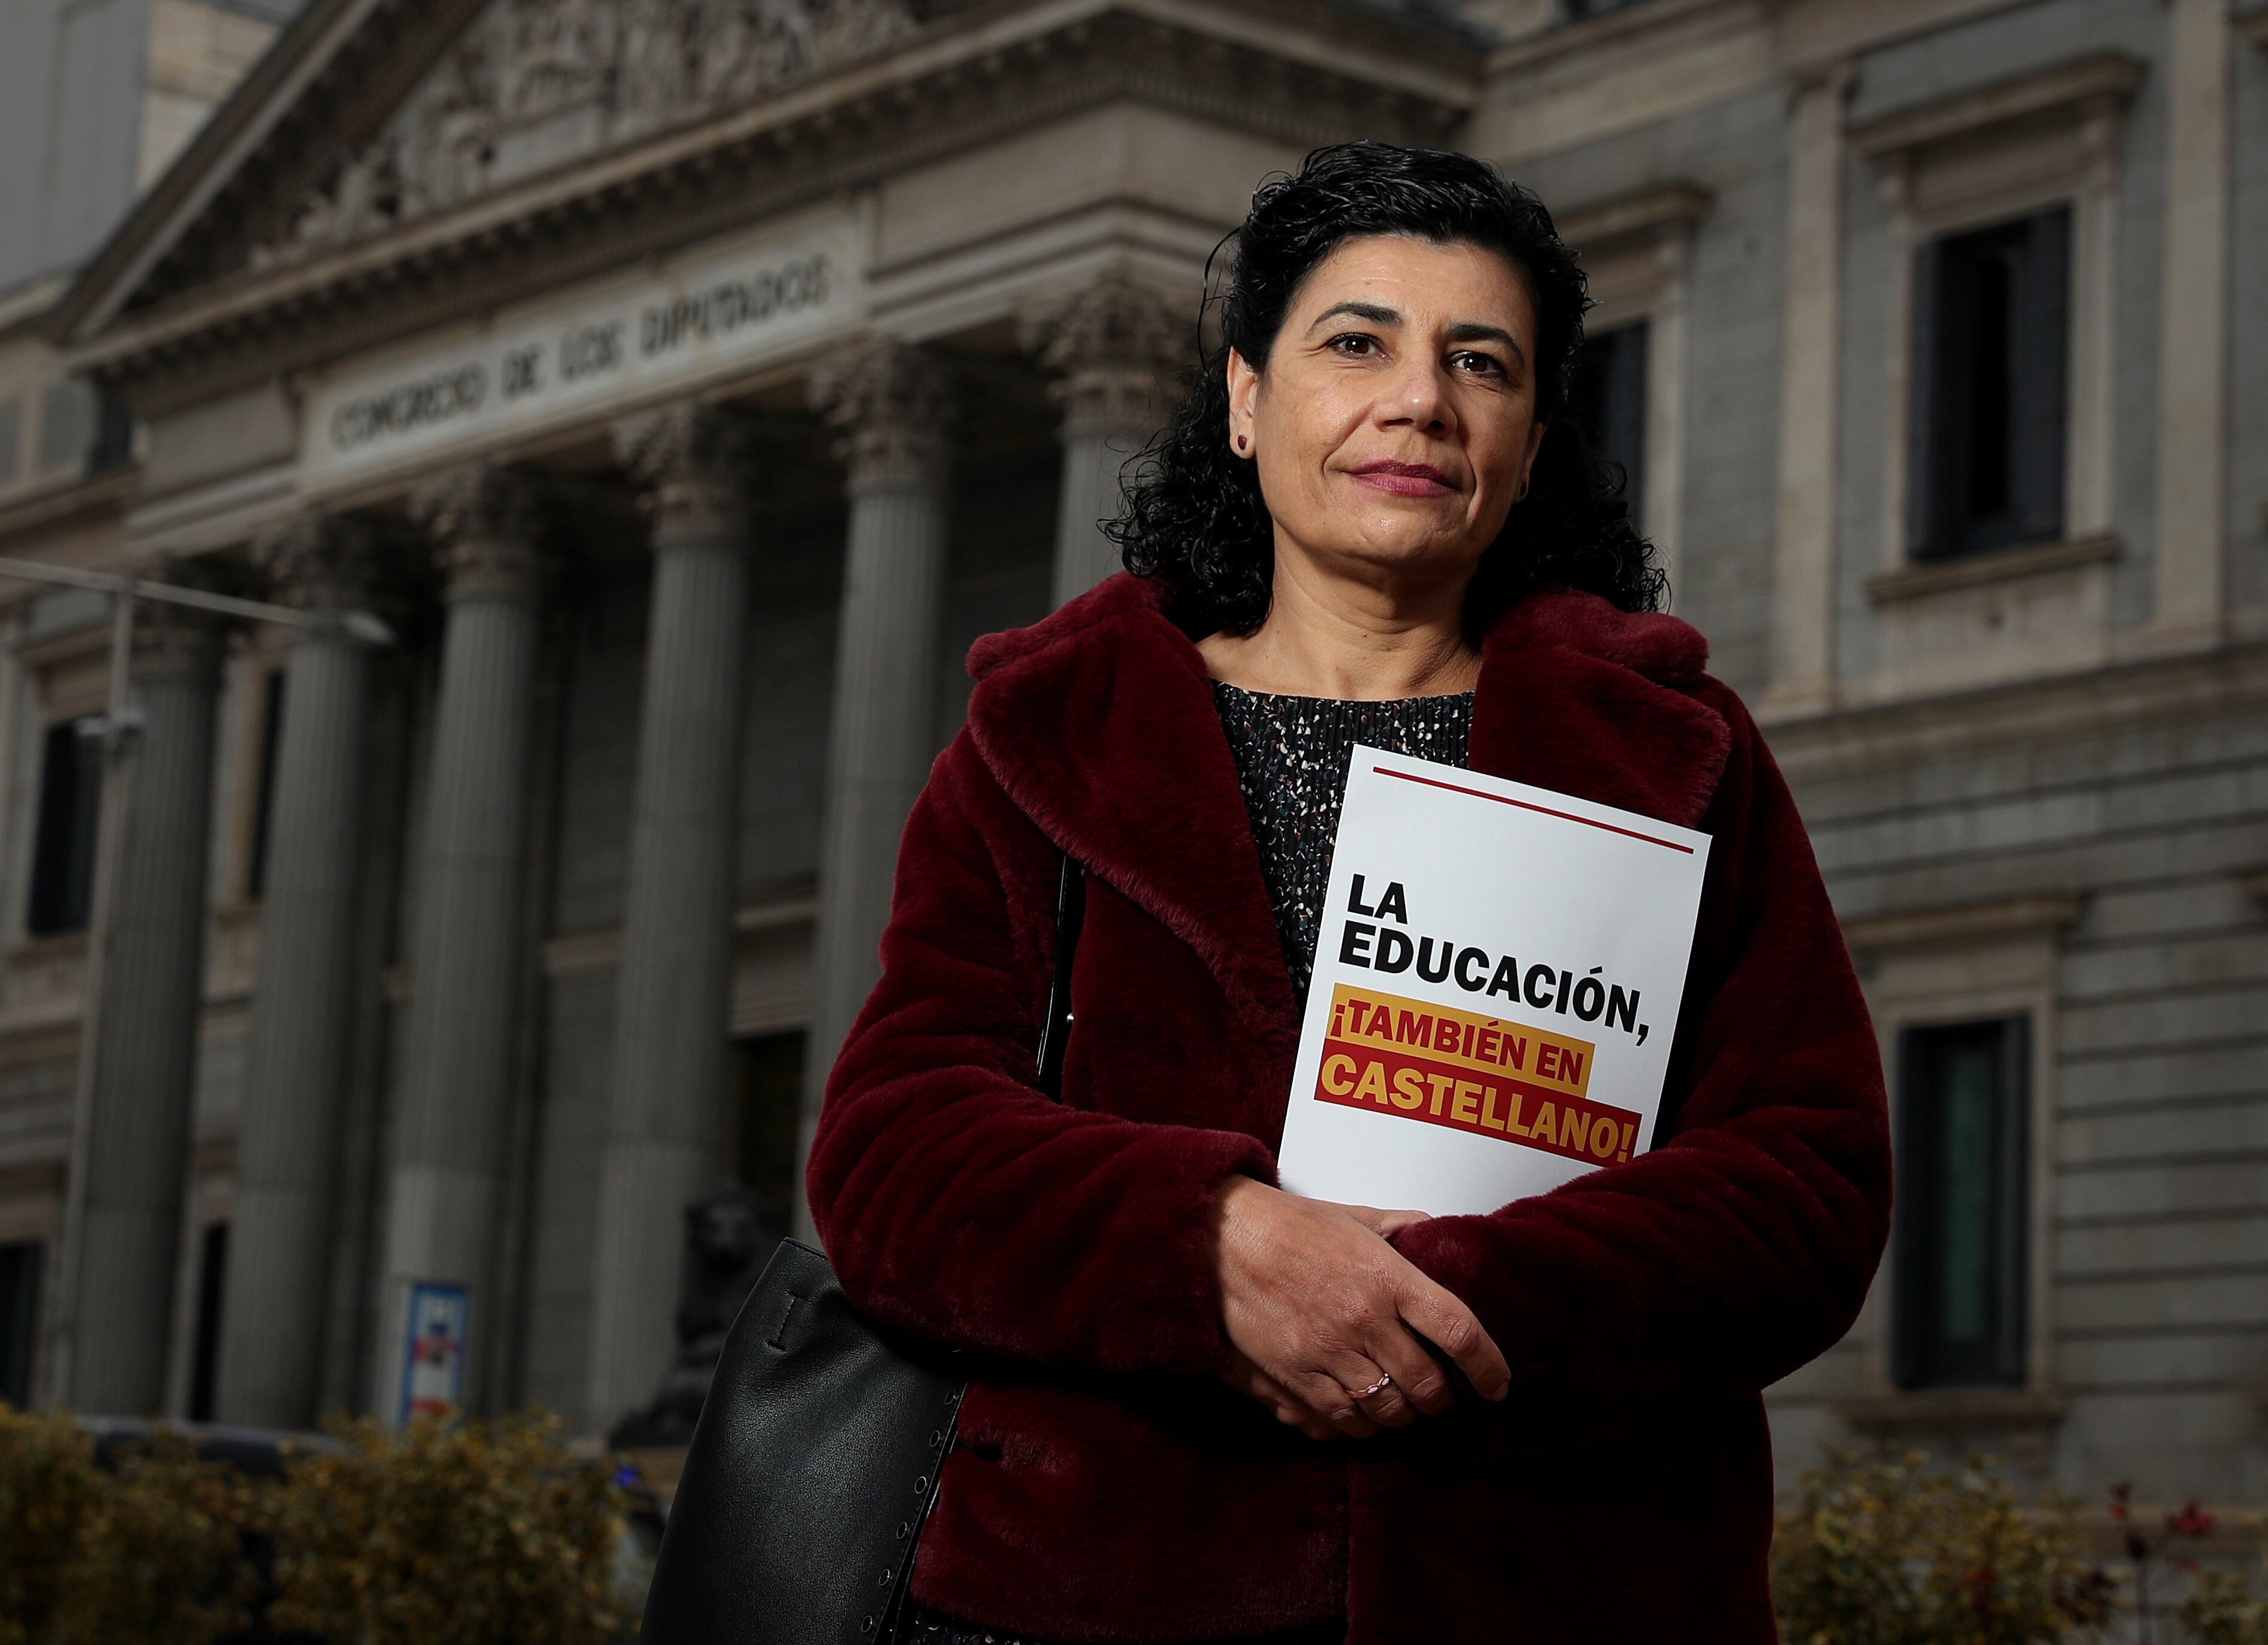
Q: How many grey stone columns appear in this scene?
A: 6